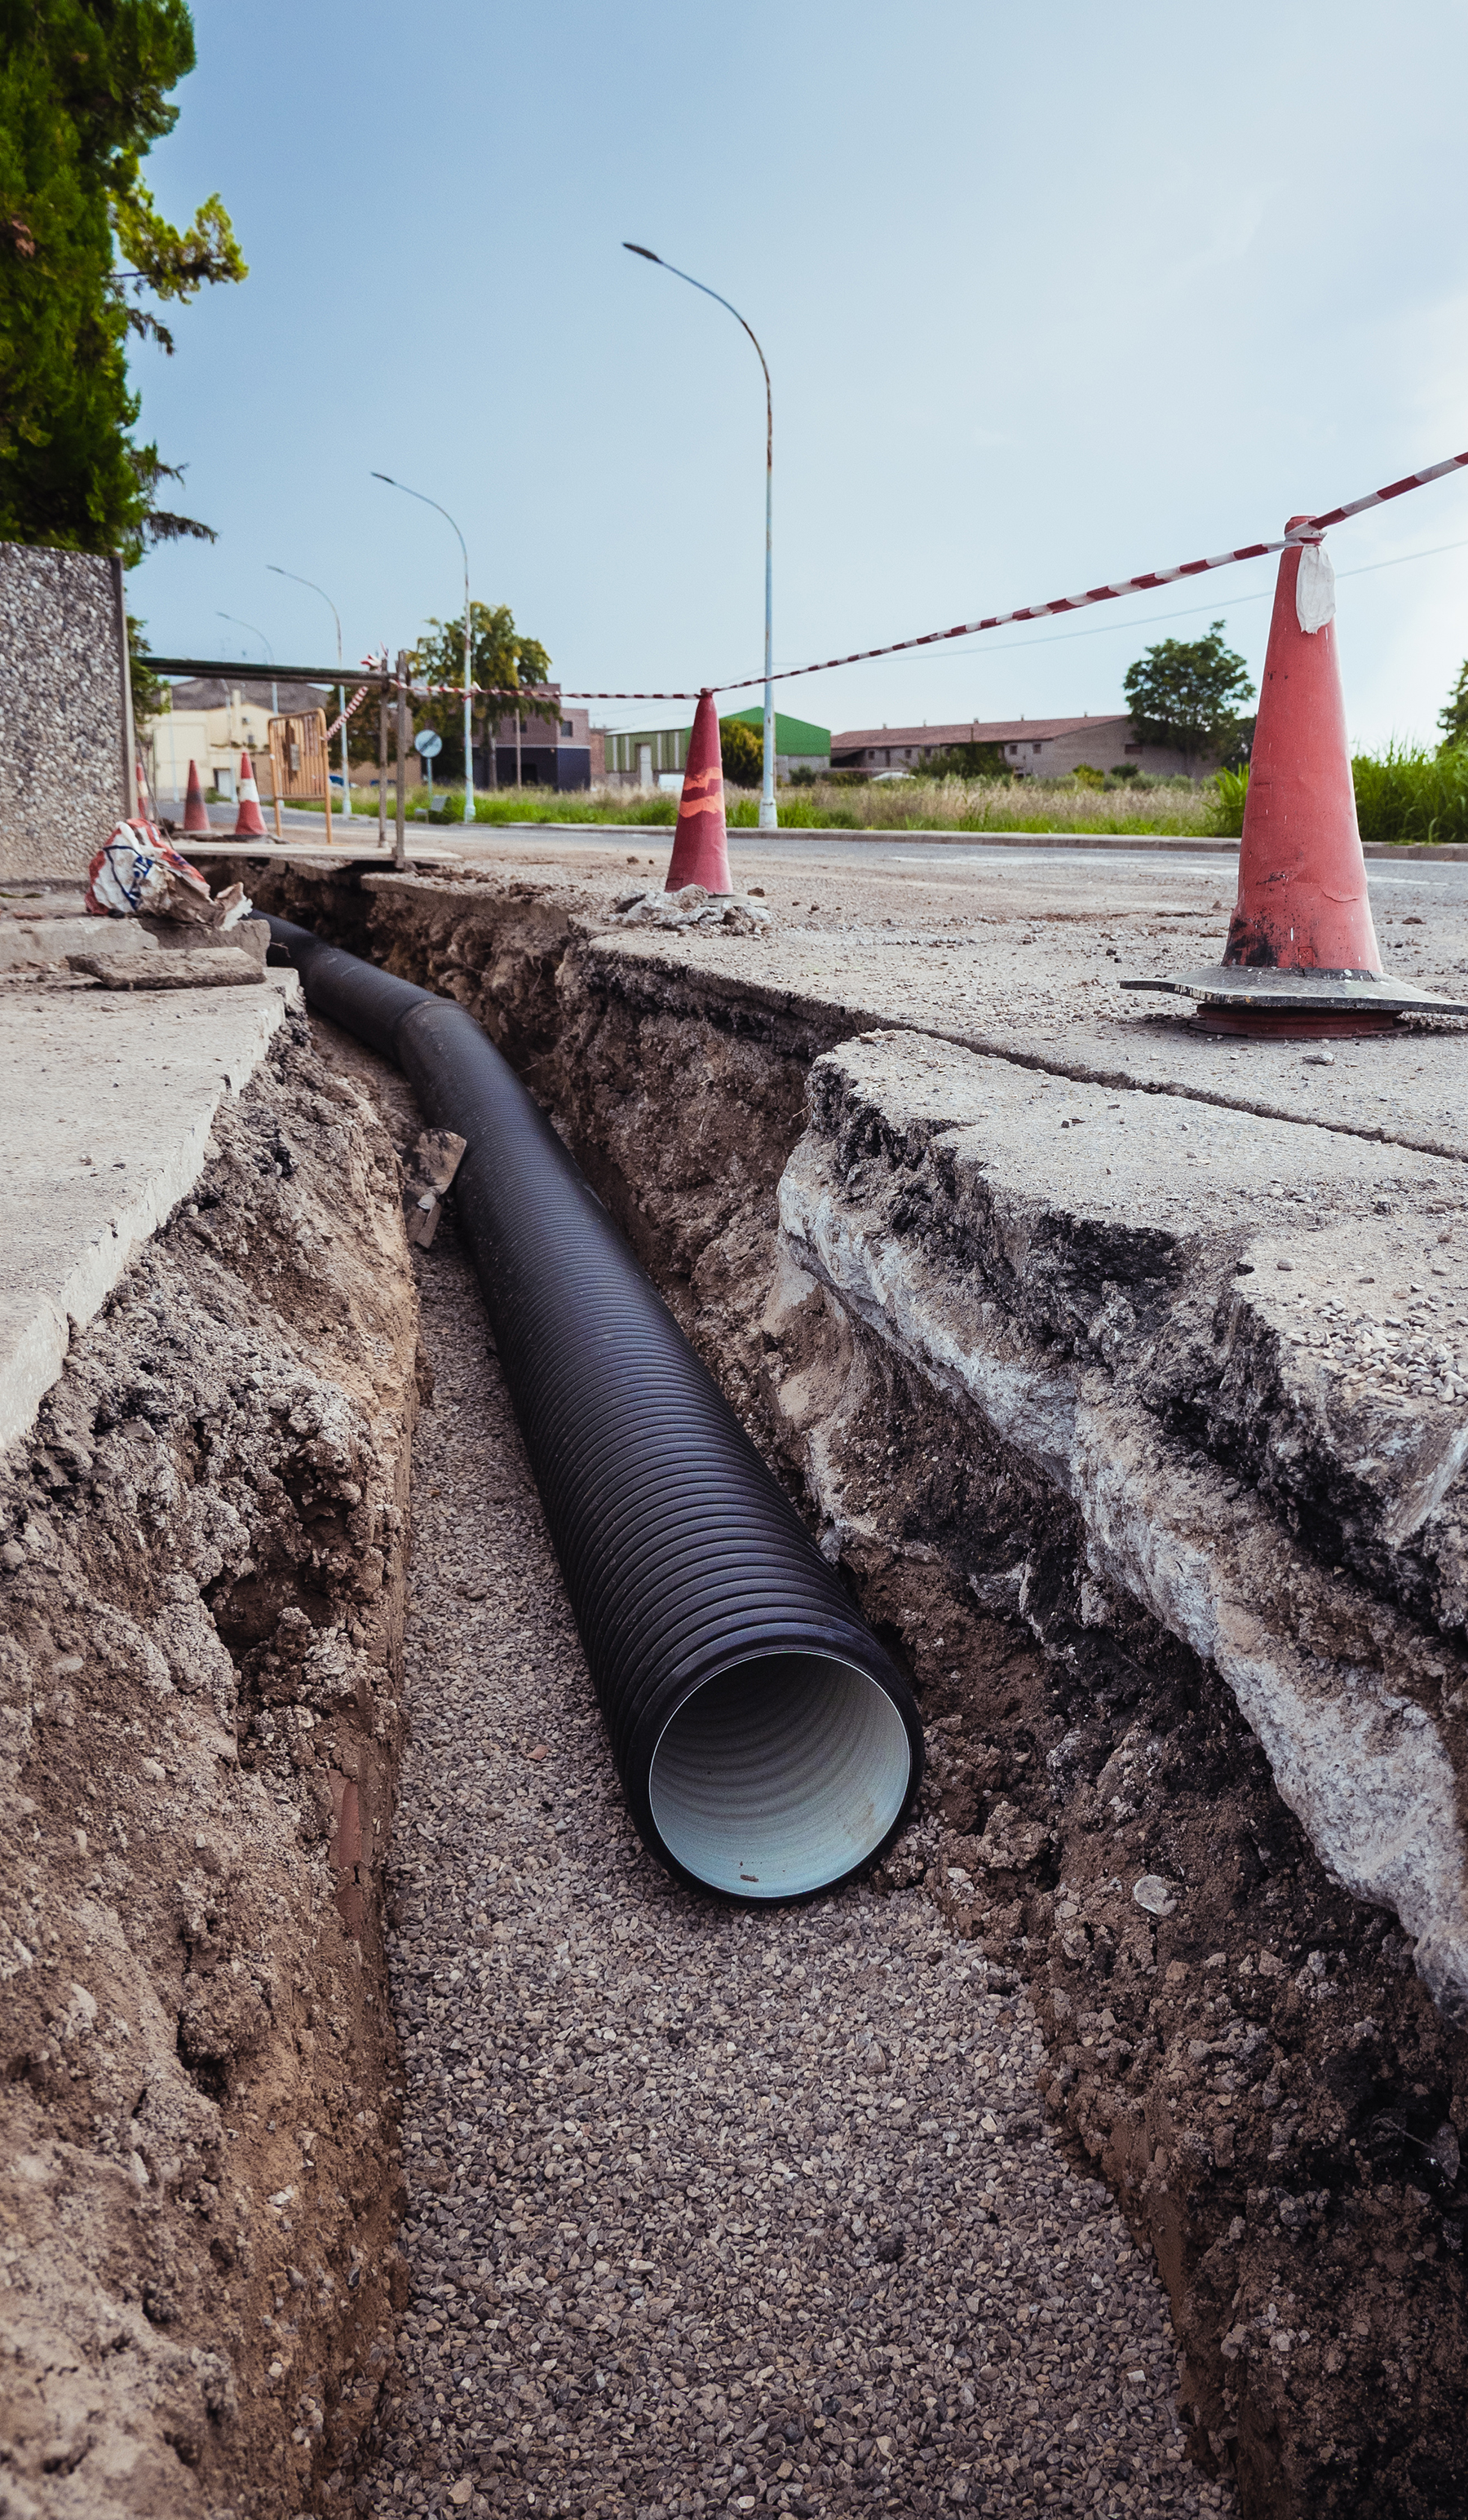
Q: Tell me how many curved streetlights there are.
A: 4